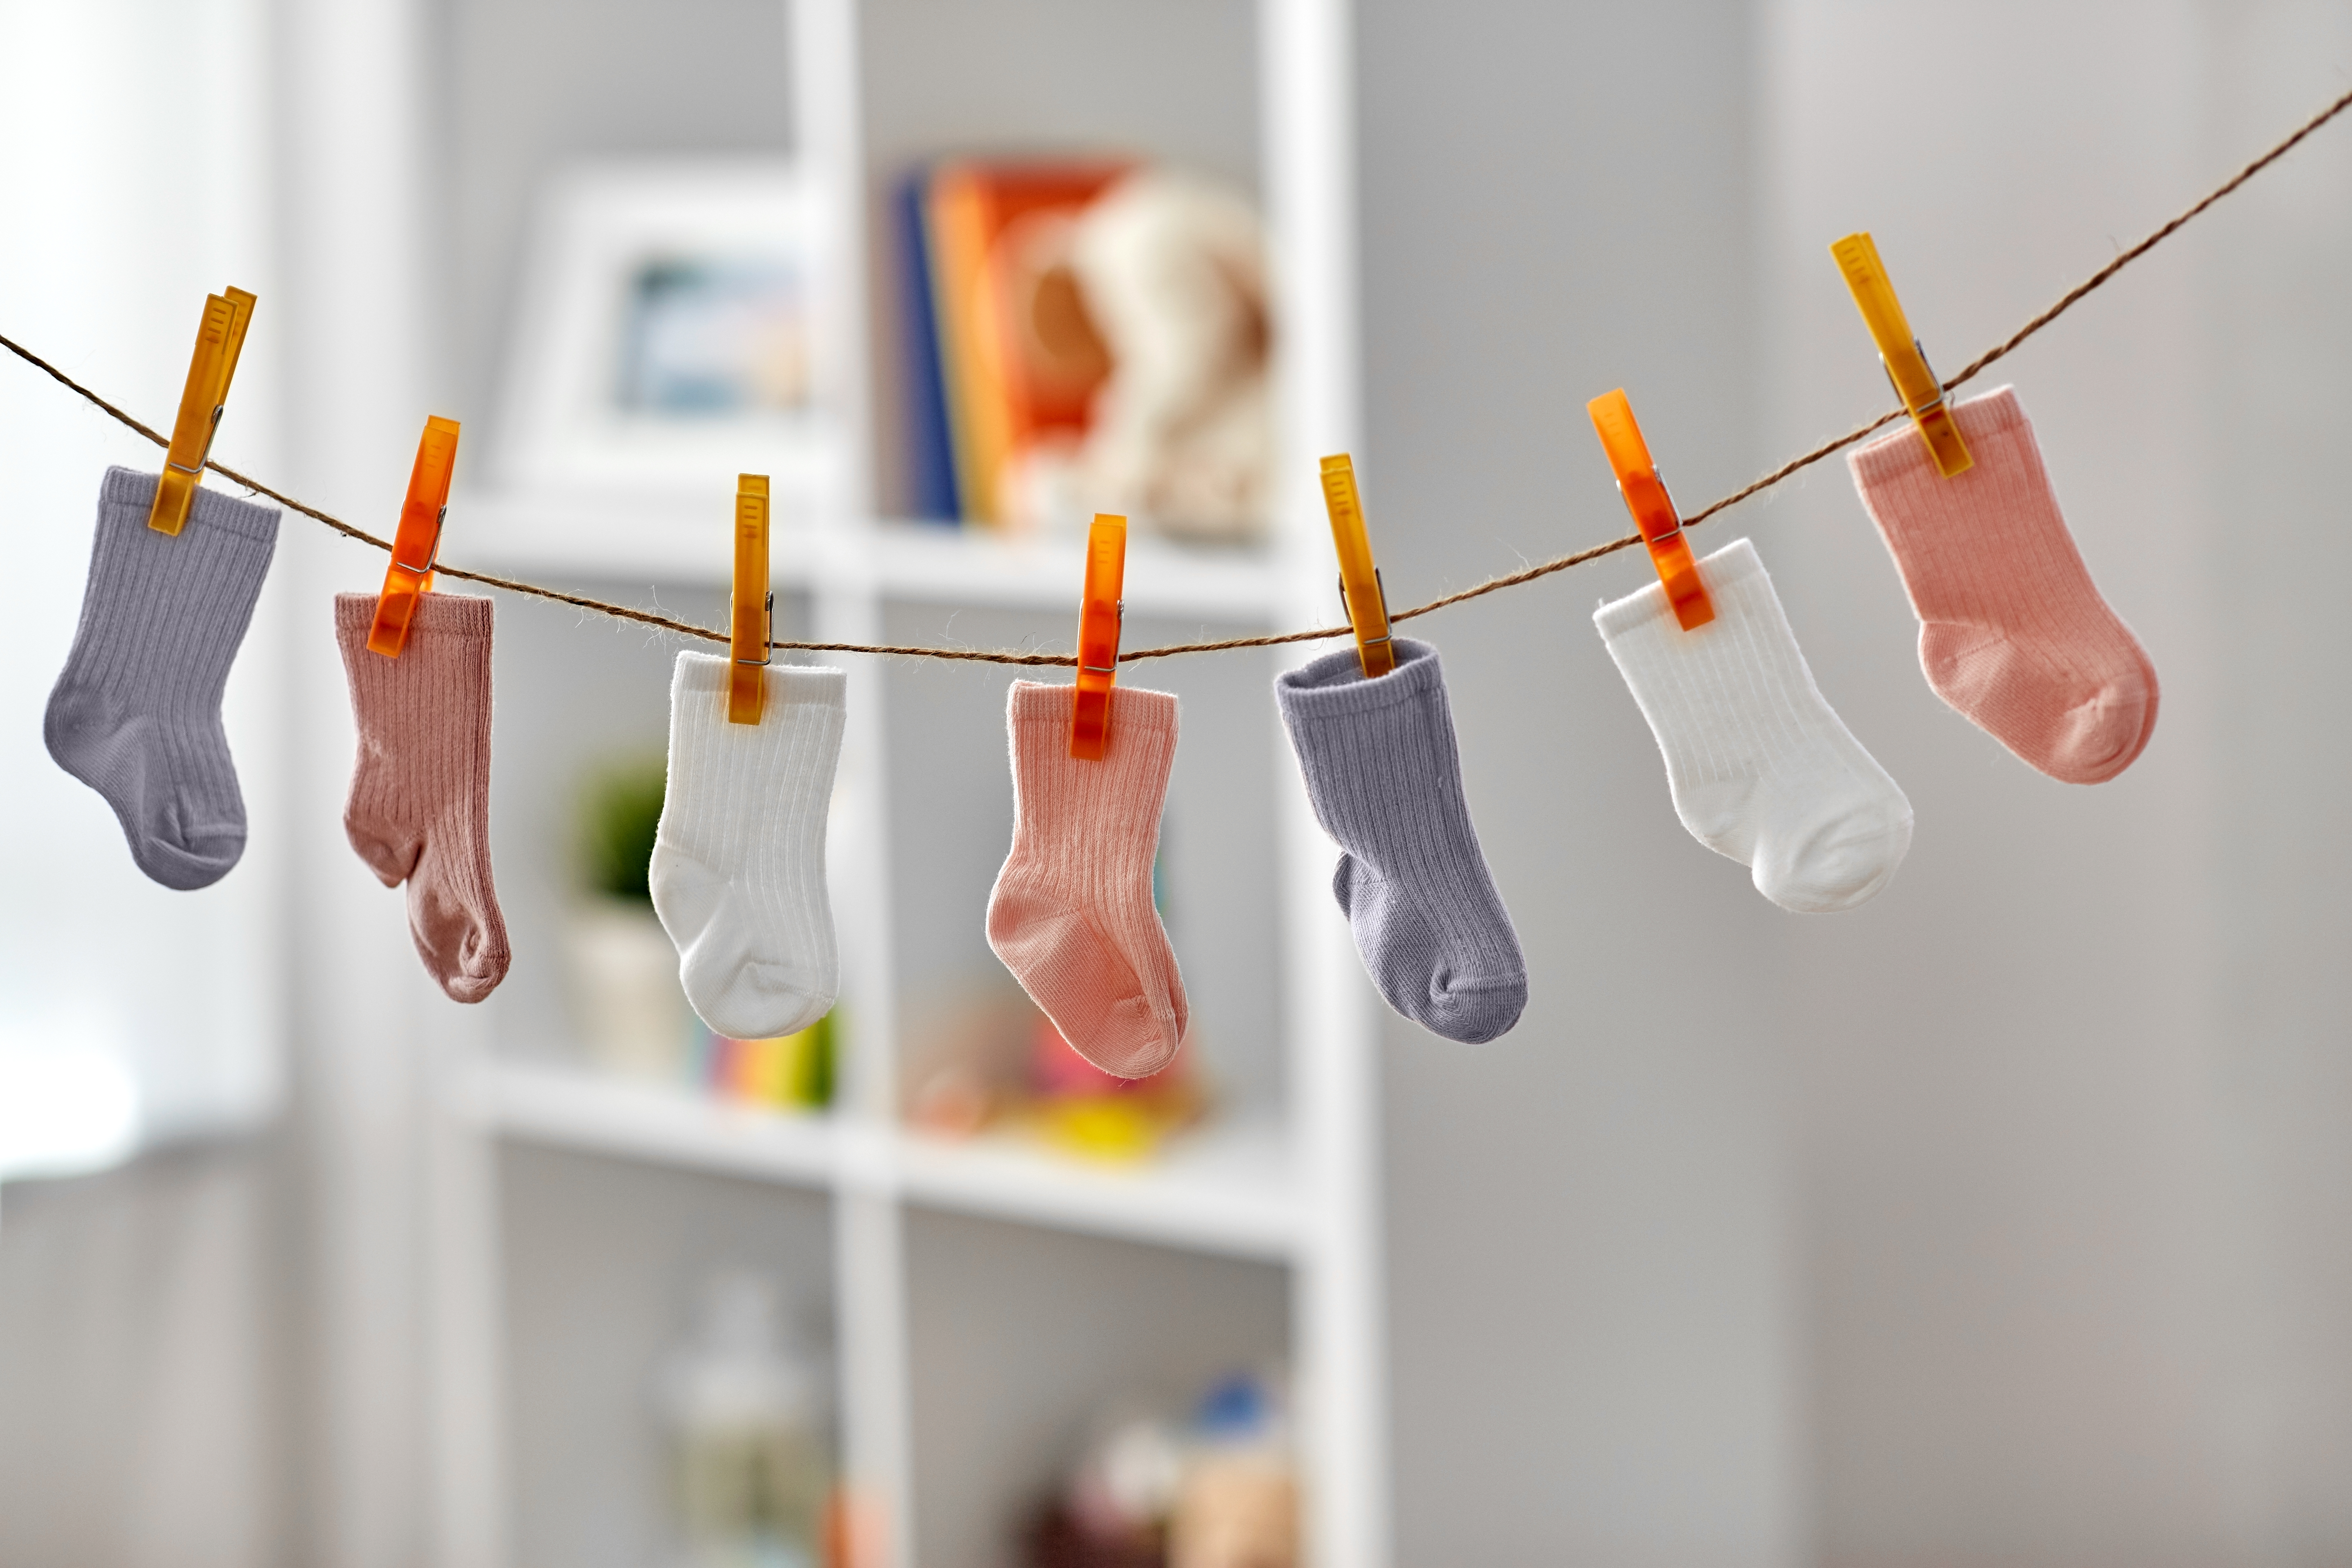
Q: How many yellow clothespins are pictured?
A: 4